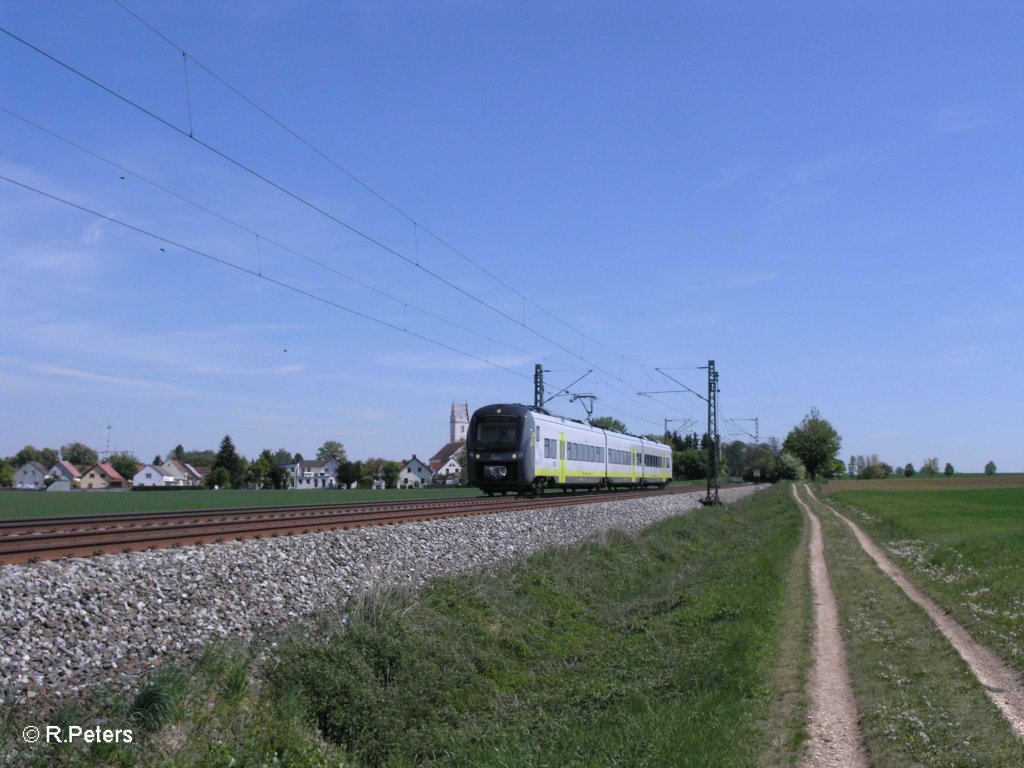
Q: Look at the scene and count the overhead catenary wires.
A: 4